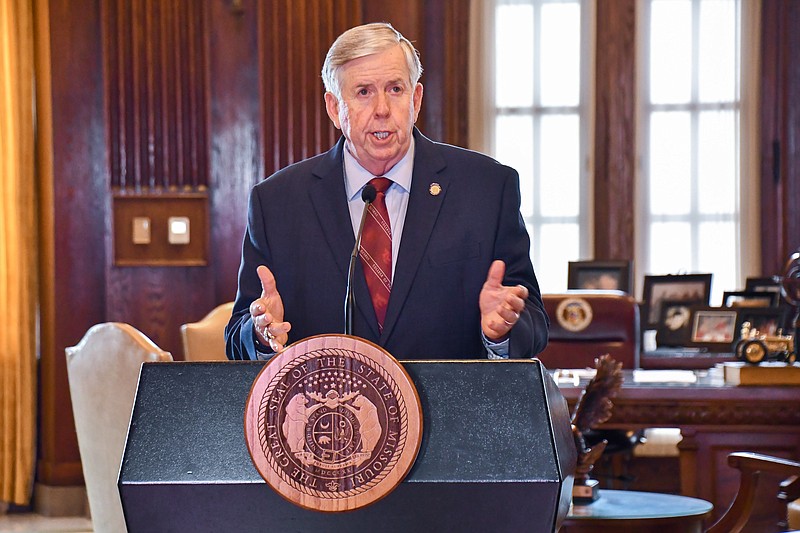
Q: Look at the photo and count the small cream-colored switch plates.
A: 2